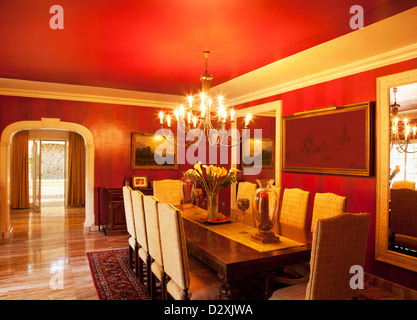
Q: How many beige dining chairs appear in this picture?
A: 10